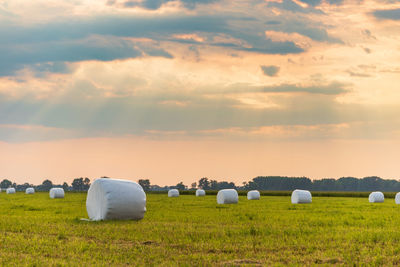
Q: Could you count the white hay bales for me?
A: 11